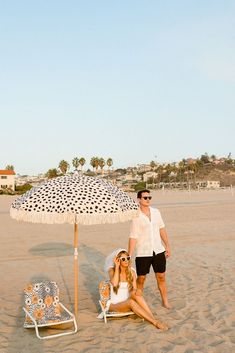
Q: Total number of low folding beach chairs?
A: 2